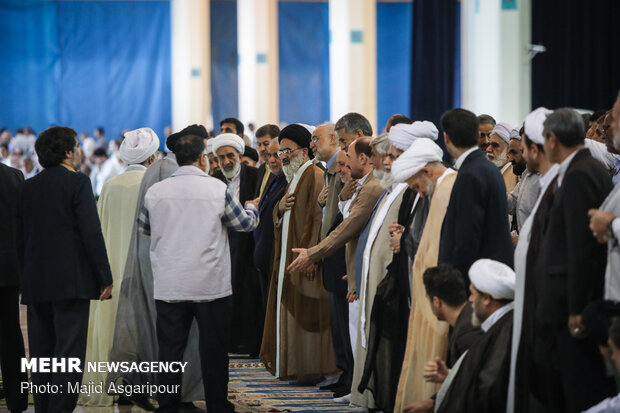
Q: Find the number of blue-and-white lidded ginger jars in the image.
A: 0